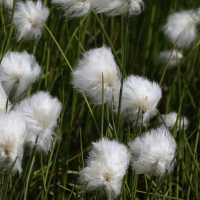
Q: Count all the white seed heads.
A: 15